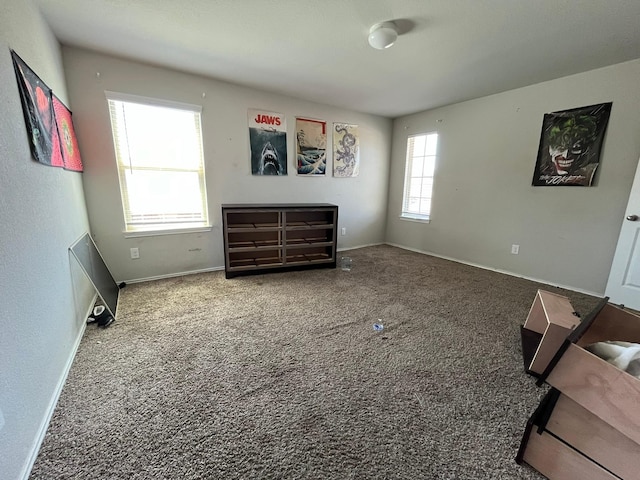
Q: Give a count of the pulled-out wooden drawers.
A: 4